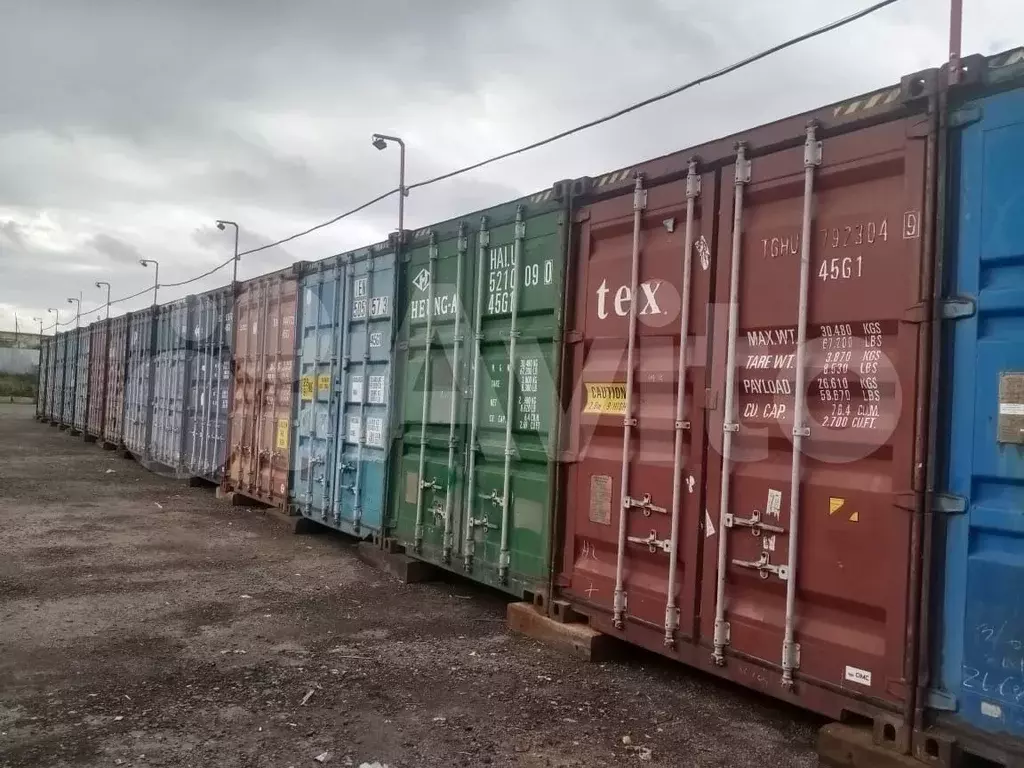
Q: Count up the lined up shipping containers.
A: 15